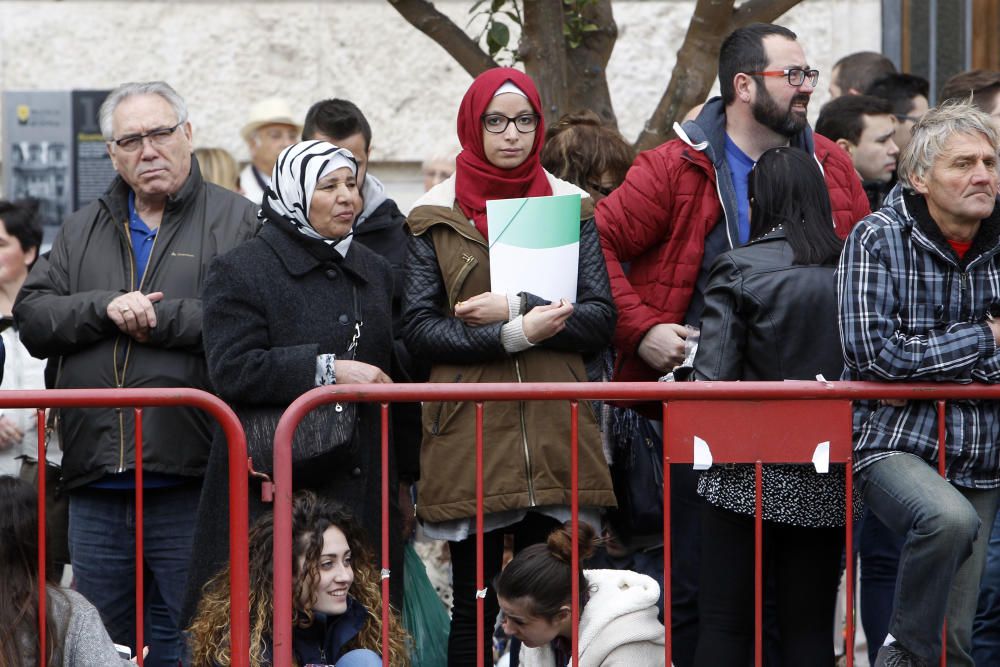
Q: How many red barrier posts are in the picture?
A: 11